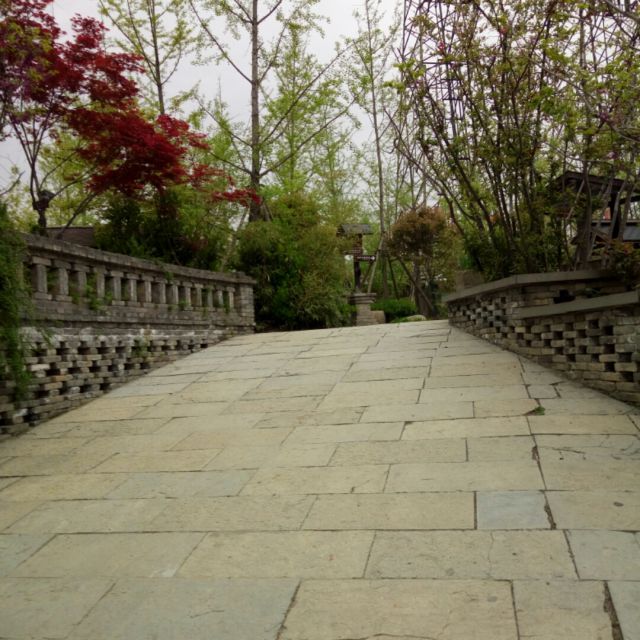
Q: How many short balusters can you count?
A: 14